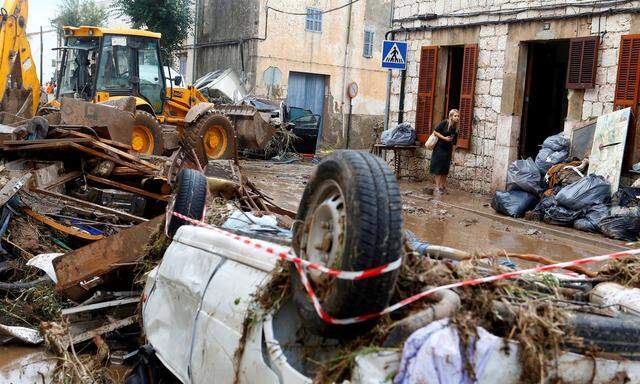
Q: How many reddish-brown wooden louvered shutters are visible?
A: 4